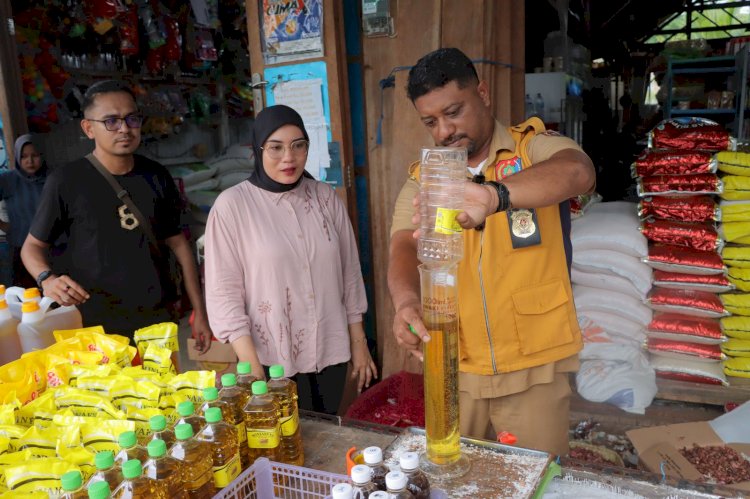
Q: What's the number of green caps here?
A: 15